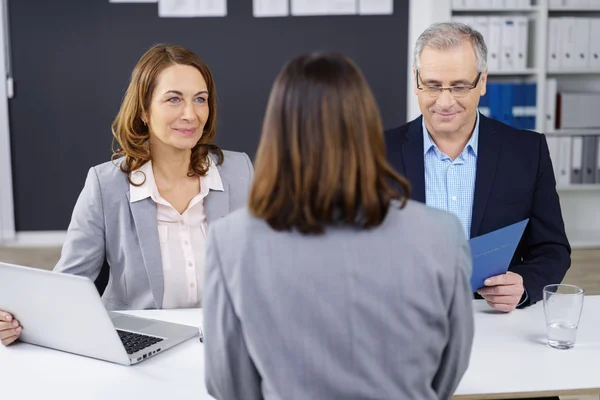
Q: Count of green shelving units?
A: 0